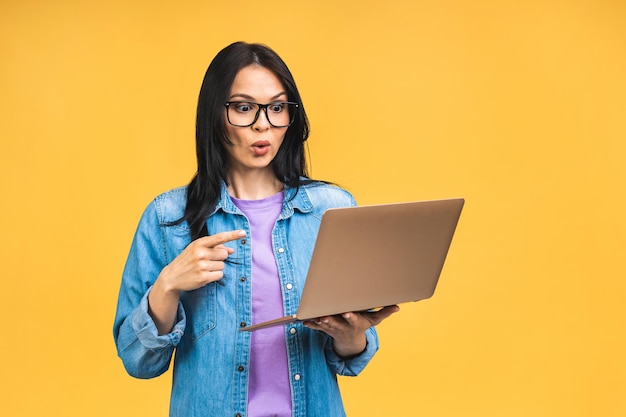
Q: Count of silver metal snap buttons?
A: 4